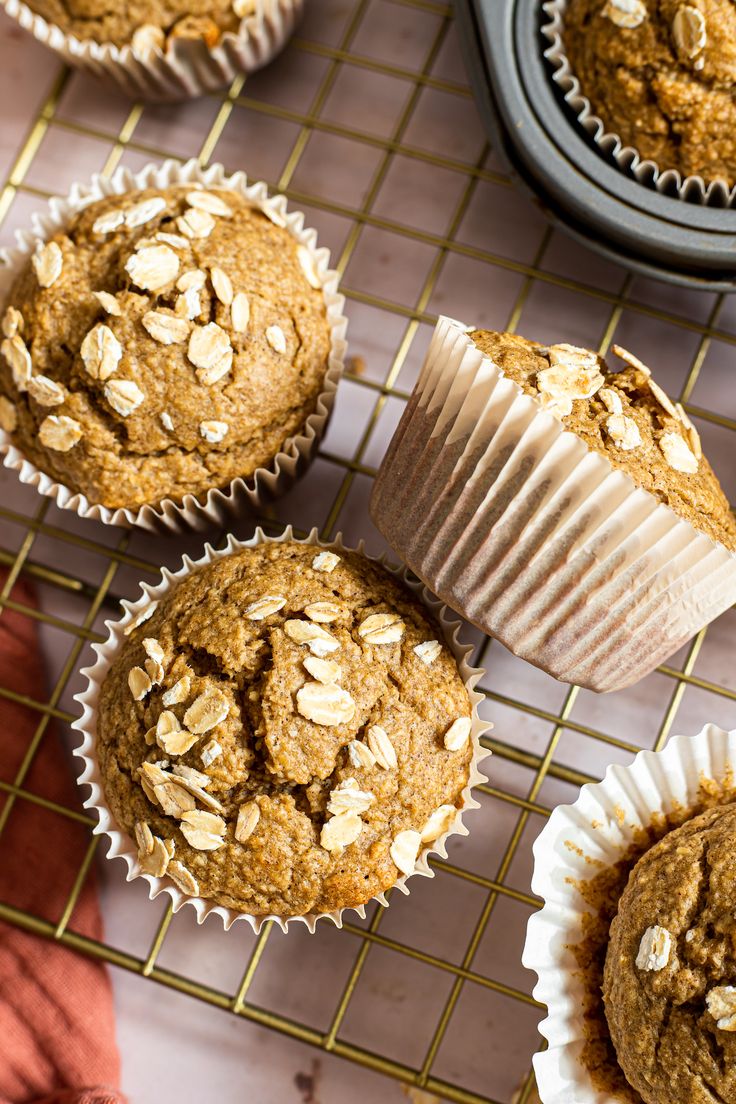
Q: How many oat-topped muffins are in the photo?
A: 6